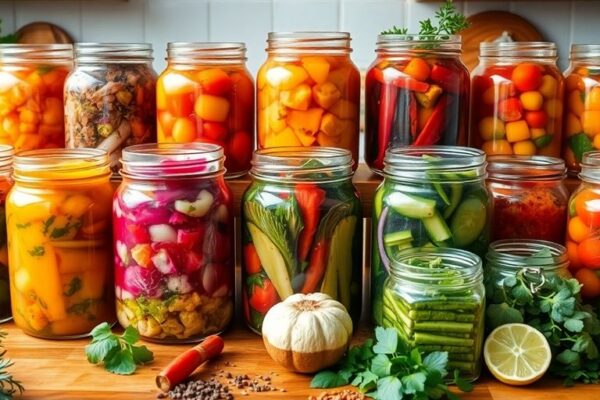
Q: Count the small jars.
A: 2